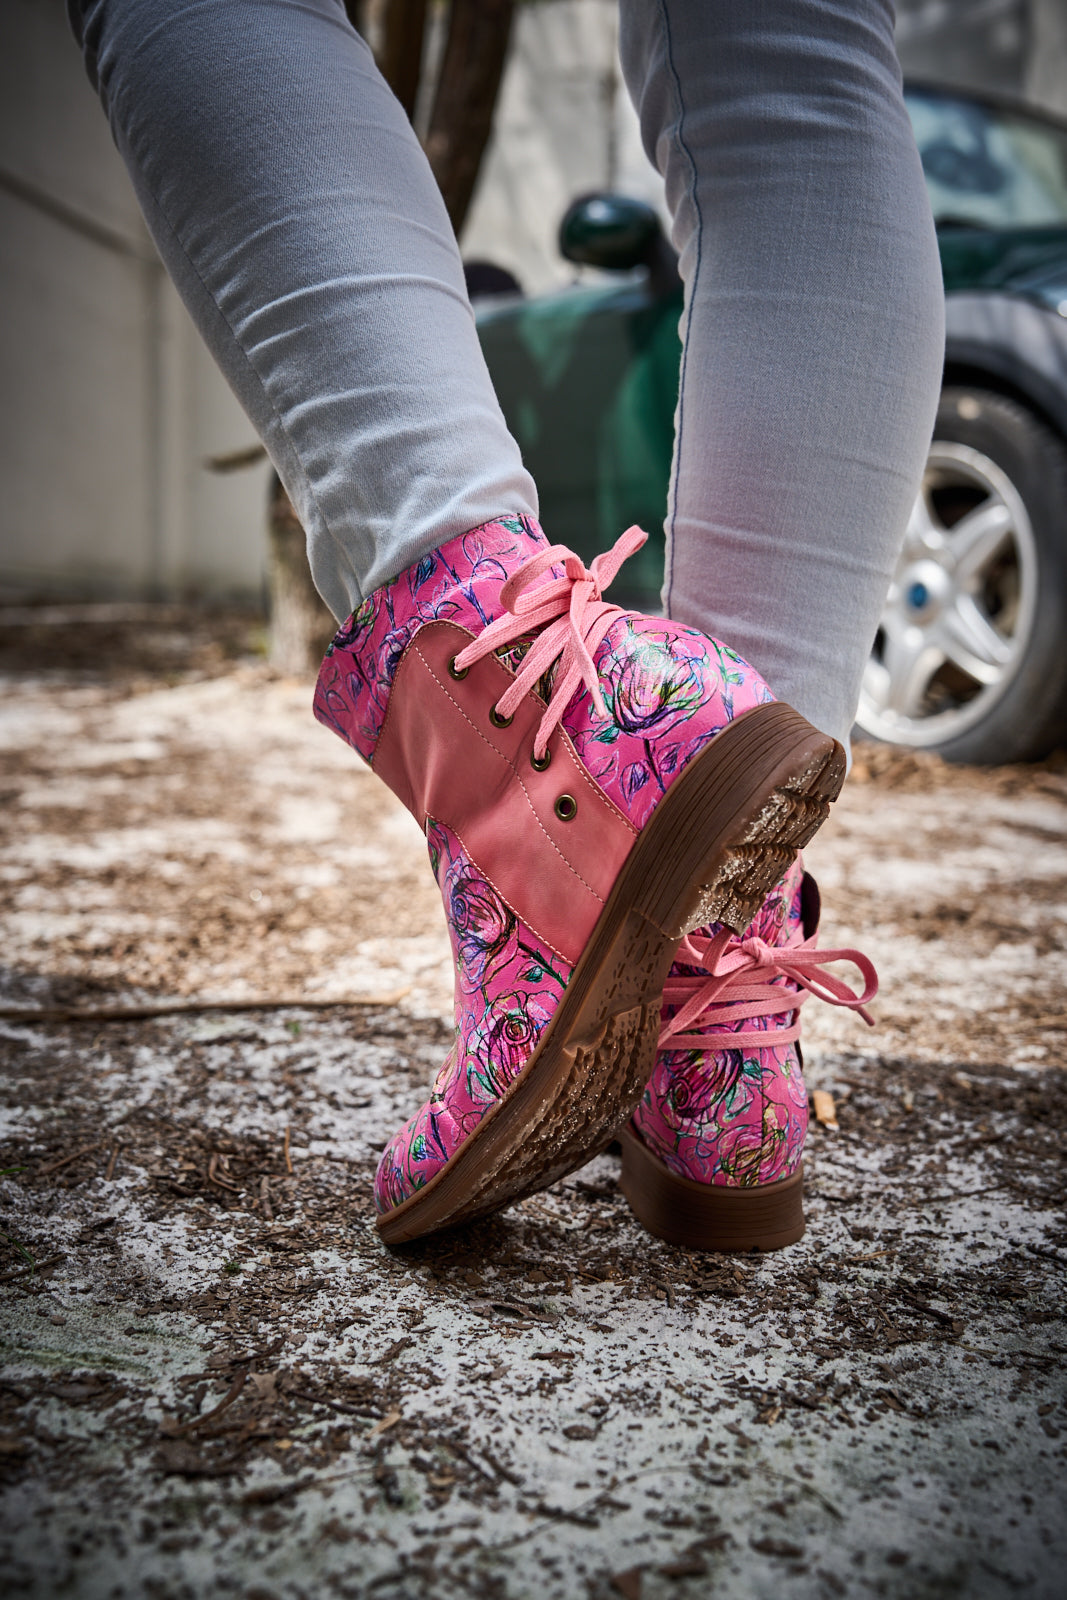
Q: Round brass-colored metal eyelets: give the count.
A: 4